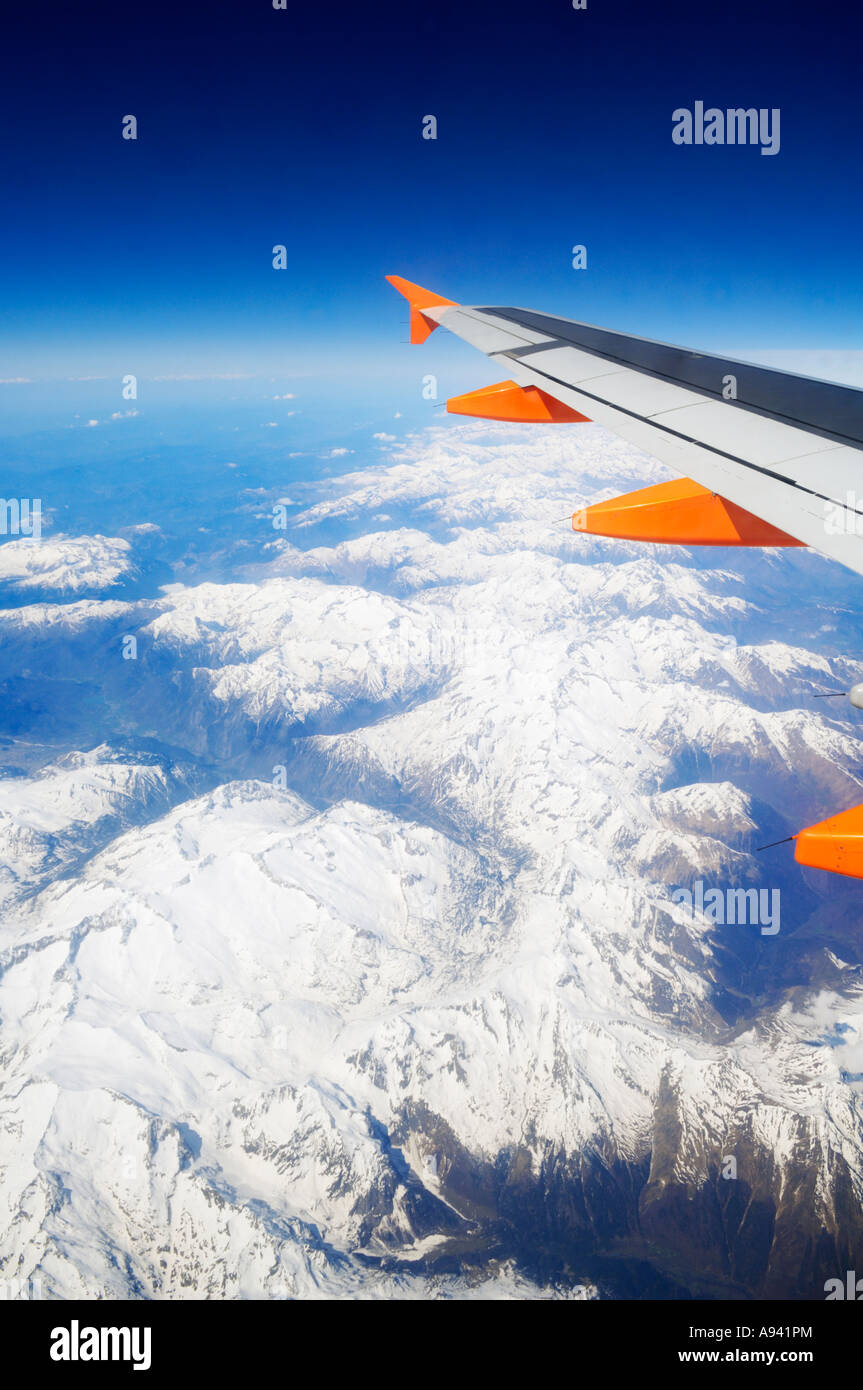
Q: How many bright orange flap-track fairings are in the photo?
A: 3